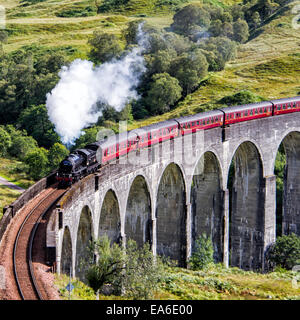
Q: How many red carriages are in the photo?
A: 5